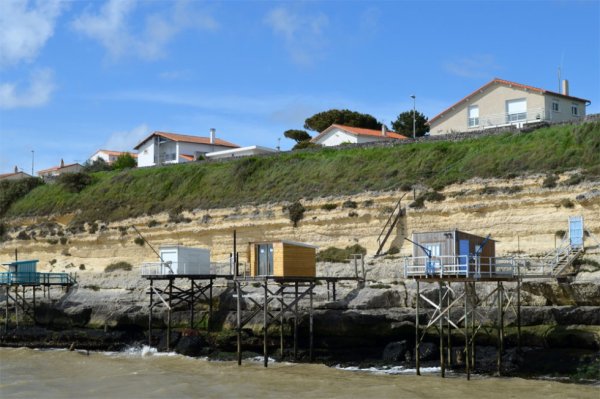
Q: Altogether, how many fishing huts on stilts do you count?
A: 4